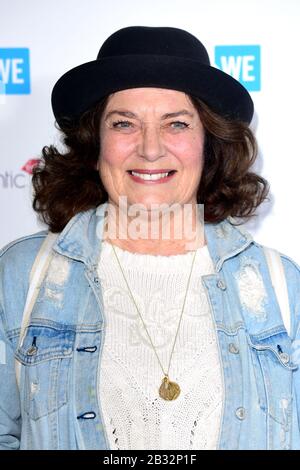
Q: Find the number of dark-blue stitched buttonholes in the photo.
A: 4